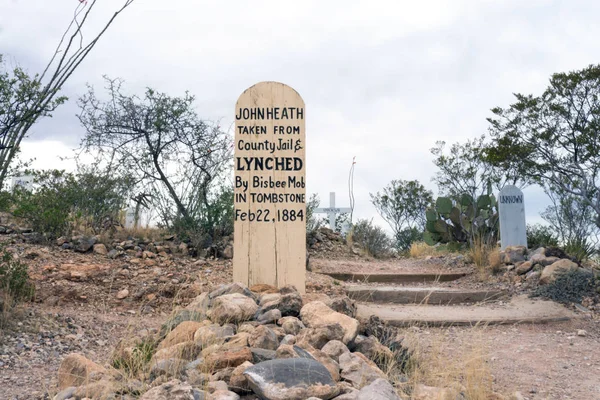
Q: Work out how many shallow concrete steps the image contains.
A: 3